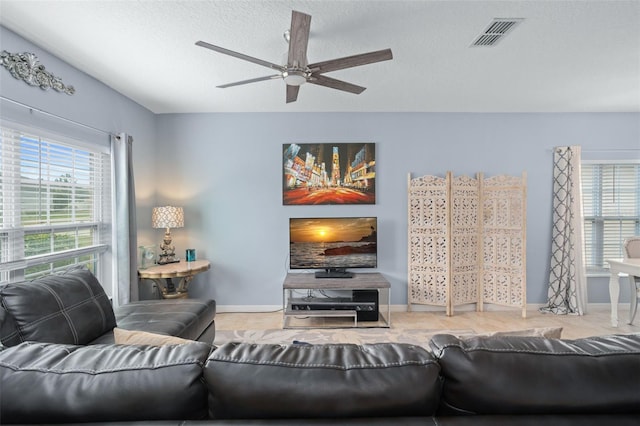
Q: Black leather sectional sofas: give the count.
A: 1